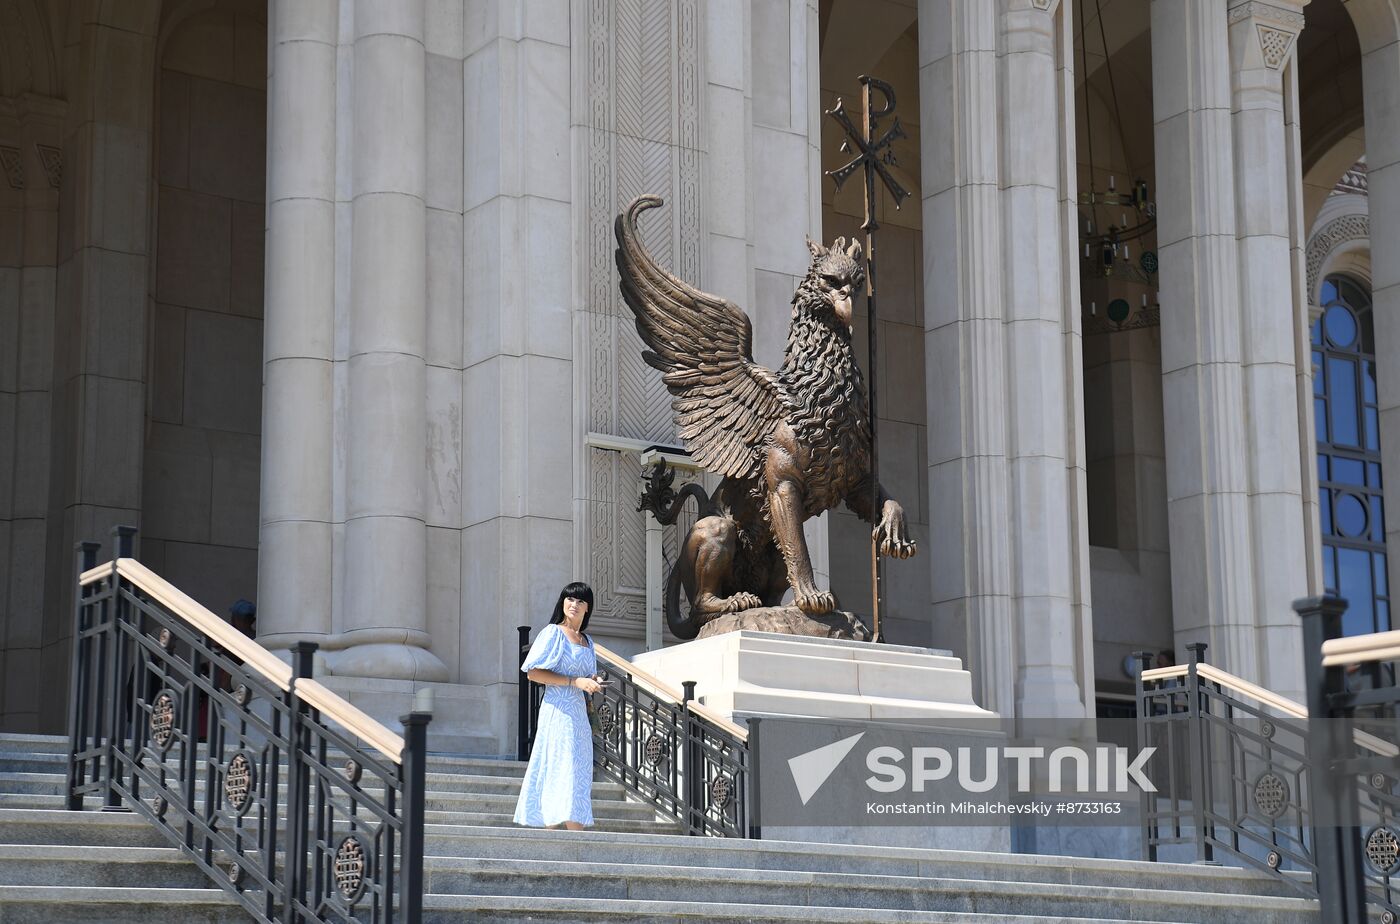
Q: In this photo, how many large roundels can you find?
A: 8